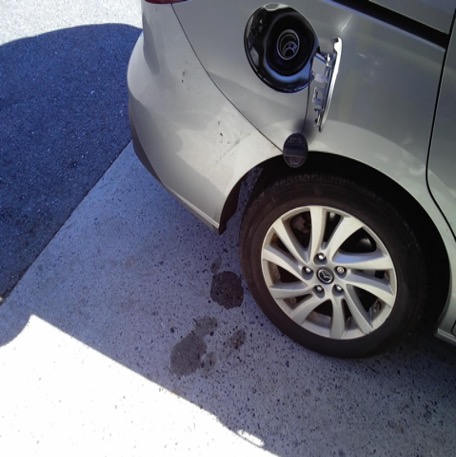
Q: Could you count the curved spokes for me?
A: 10